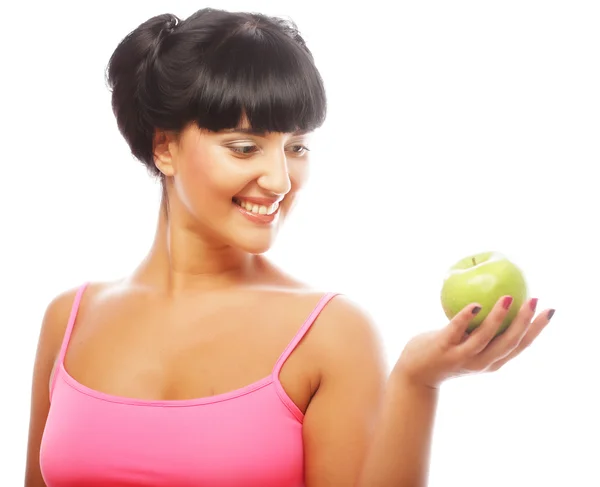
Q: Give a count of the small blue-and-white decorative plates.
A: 0